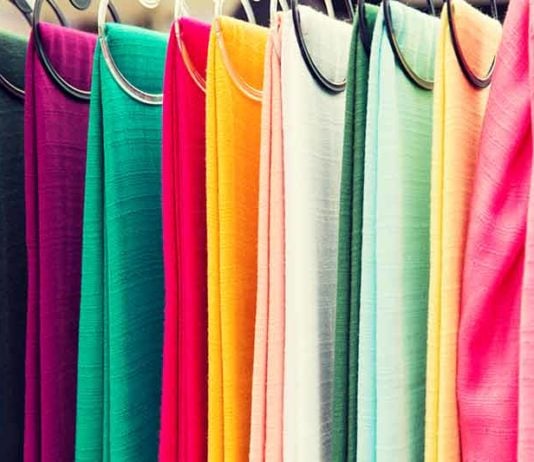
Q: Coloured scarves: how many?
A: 11